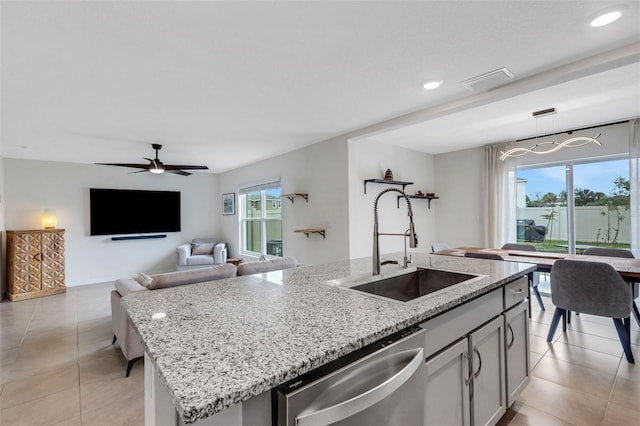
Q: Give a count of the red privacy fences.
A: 0